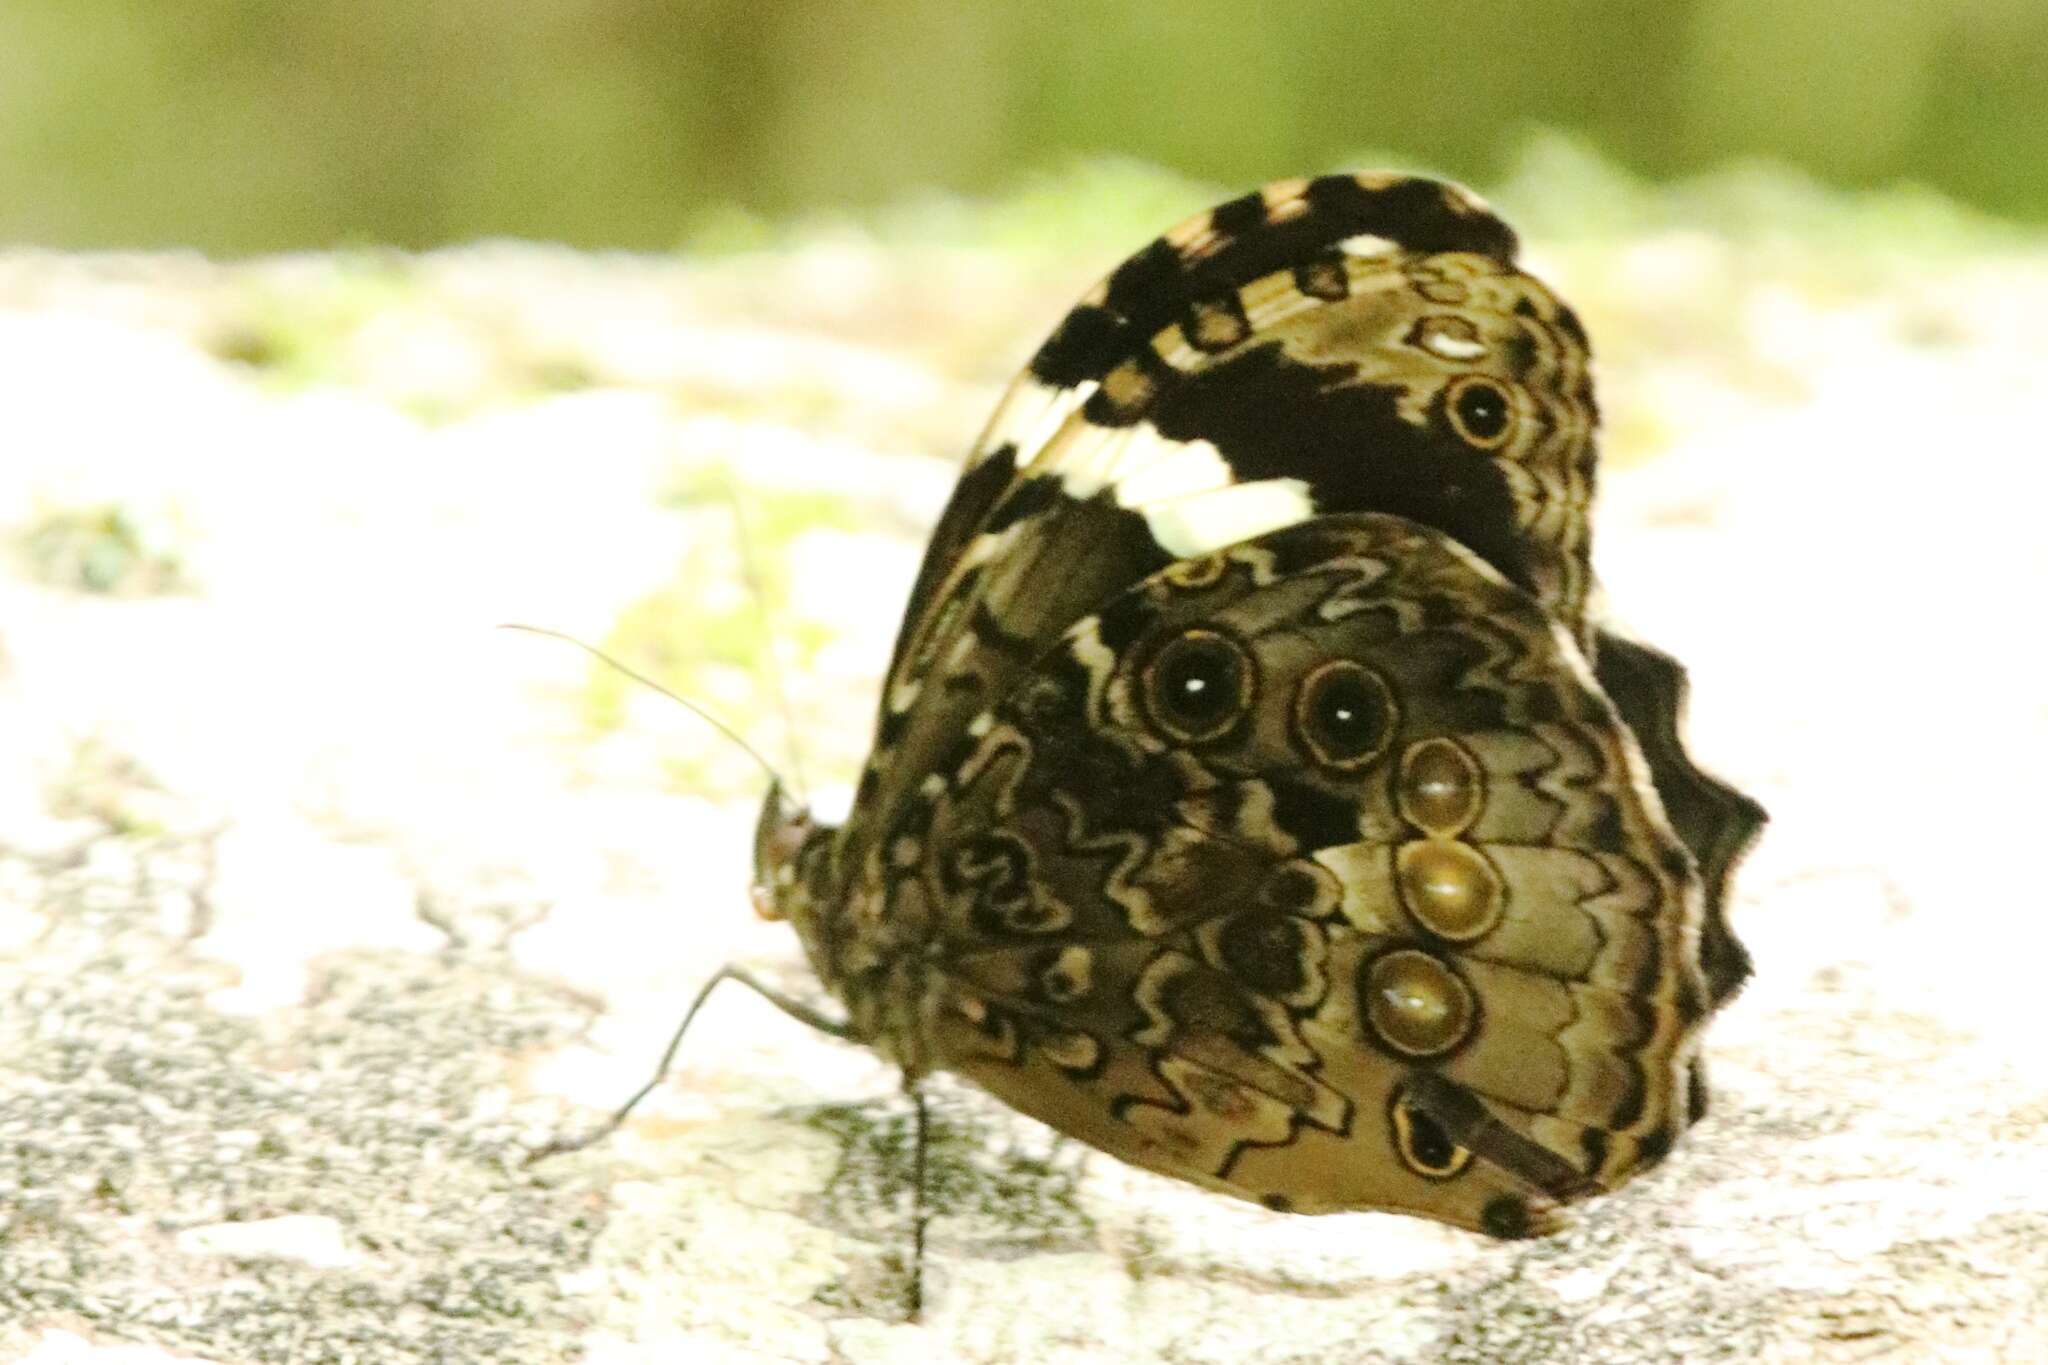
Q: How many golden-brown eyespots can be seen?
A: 3